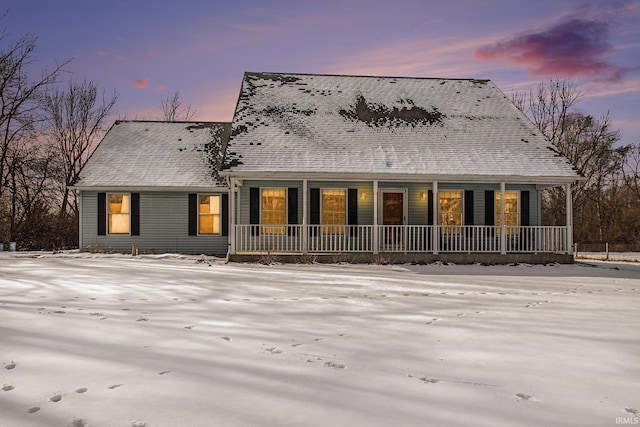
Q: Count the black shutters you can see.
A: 12